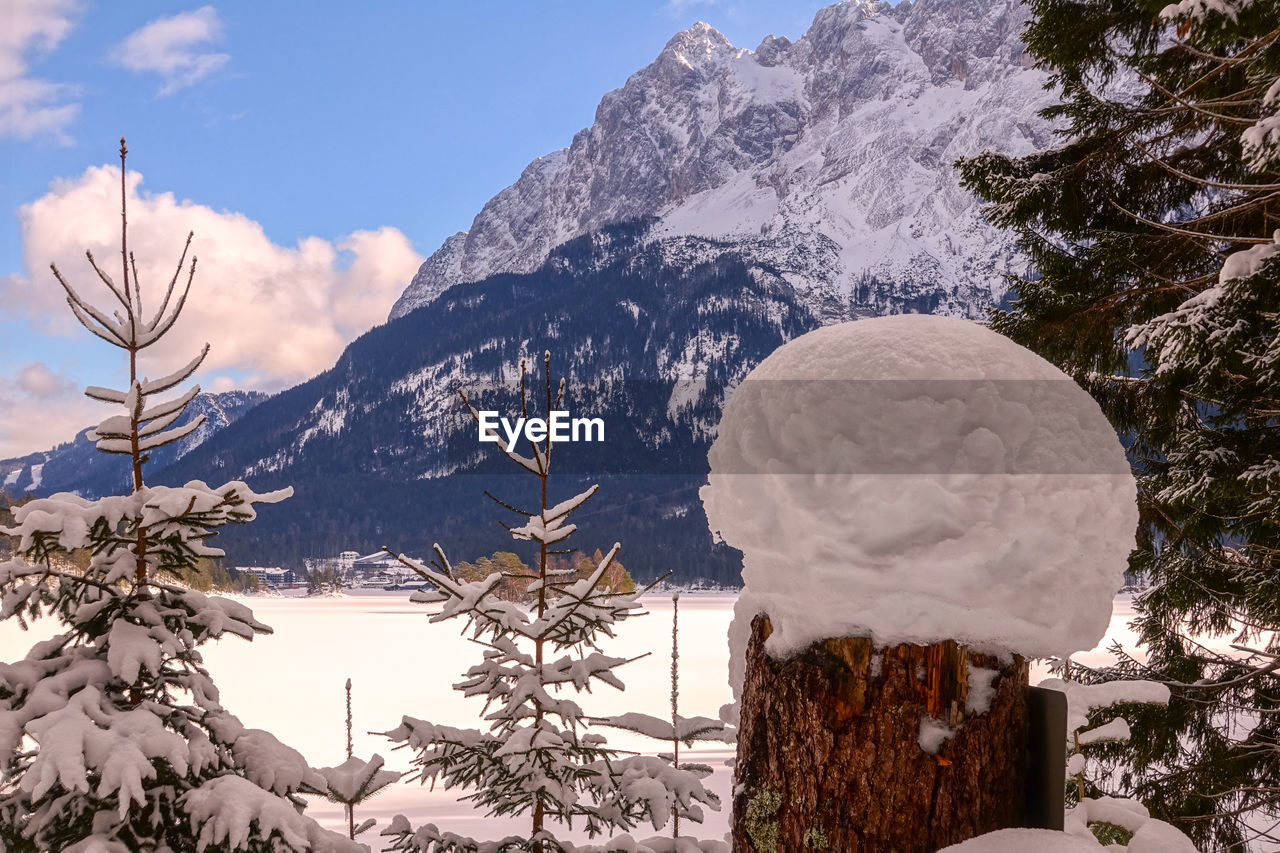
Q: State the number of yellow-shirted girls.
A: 0